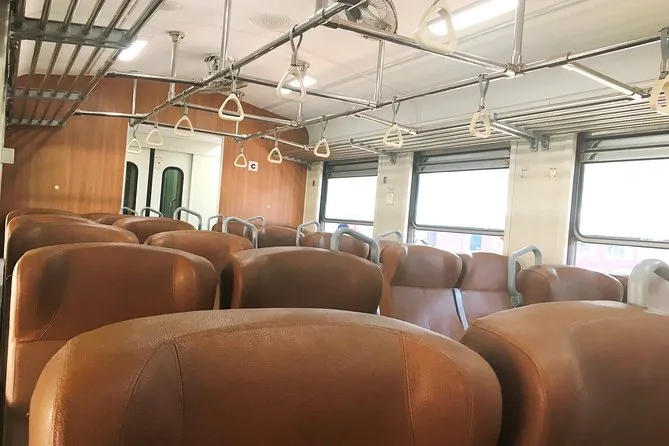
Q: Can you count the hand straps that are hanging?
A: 12